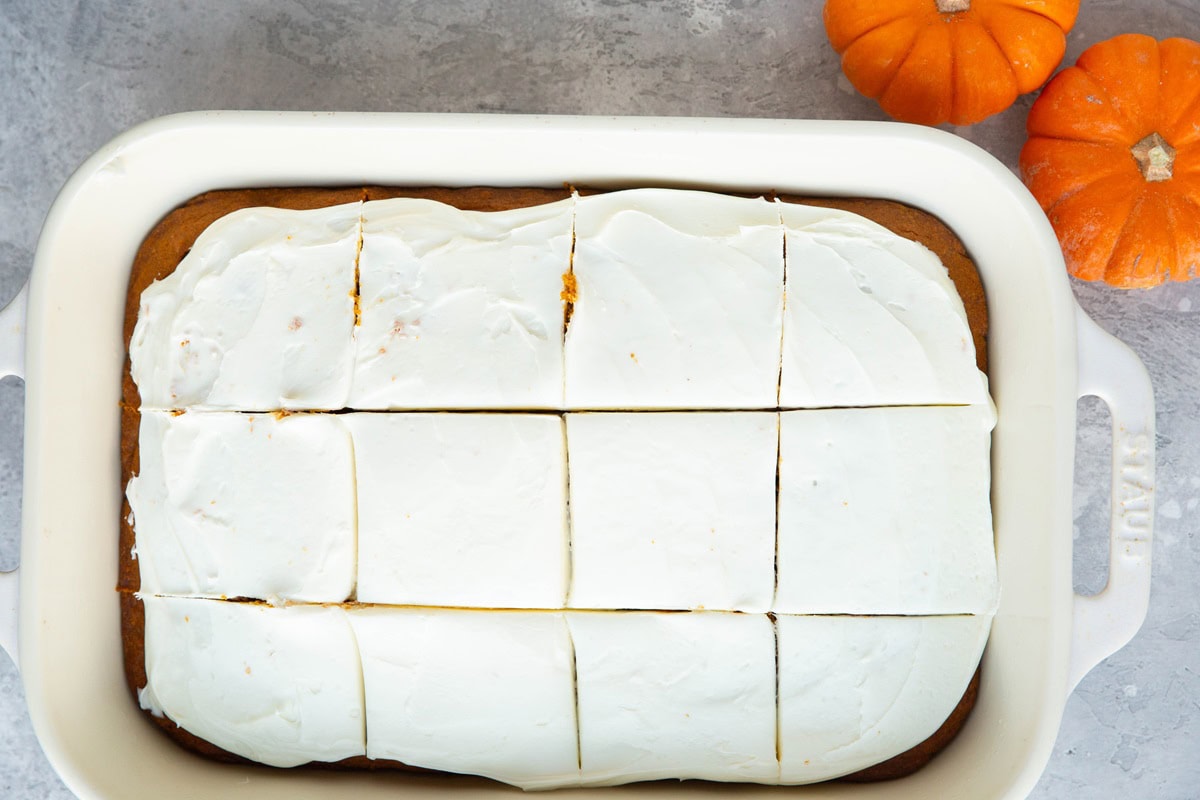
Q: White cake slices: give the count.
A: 12